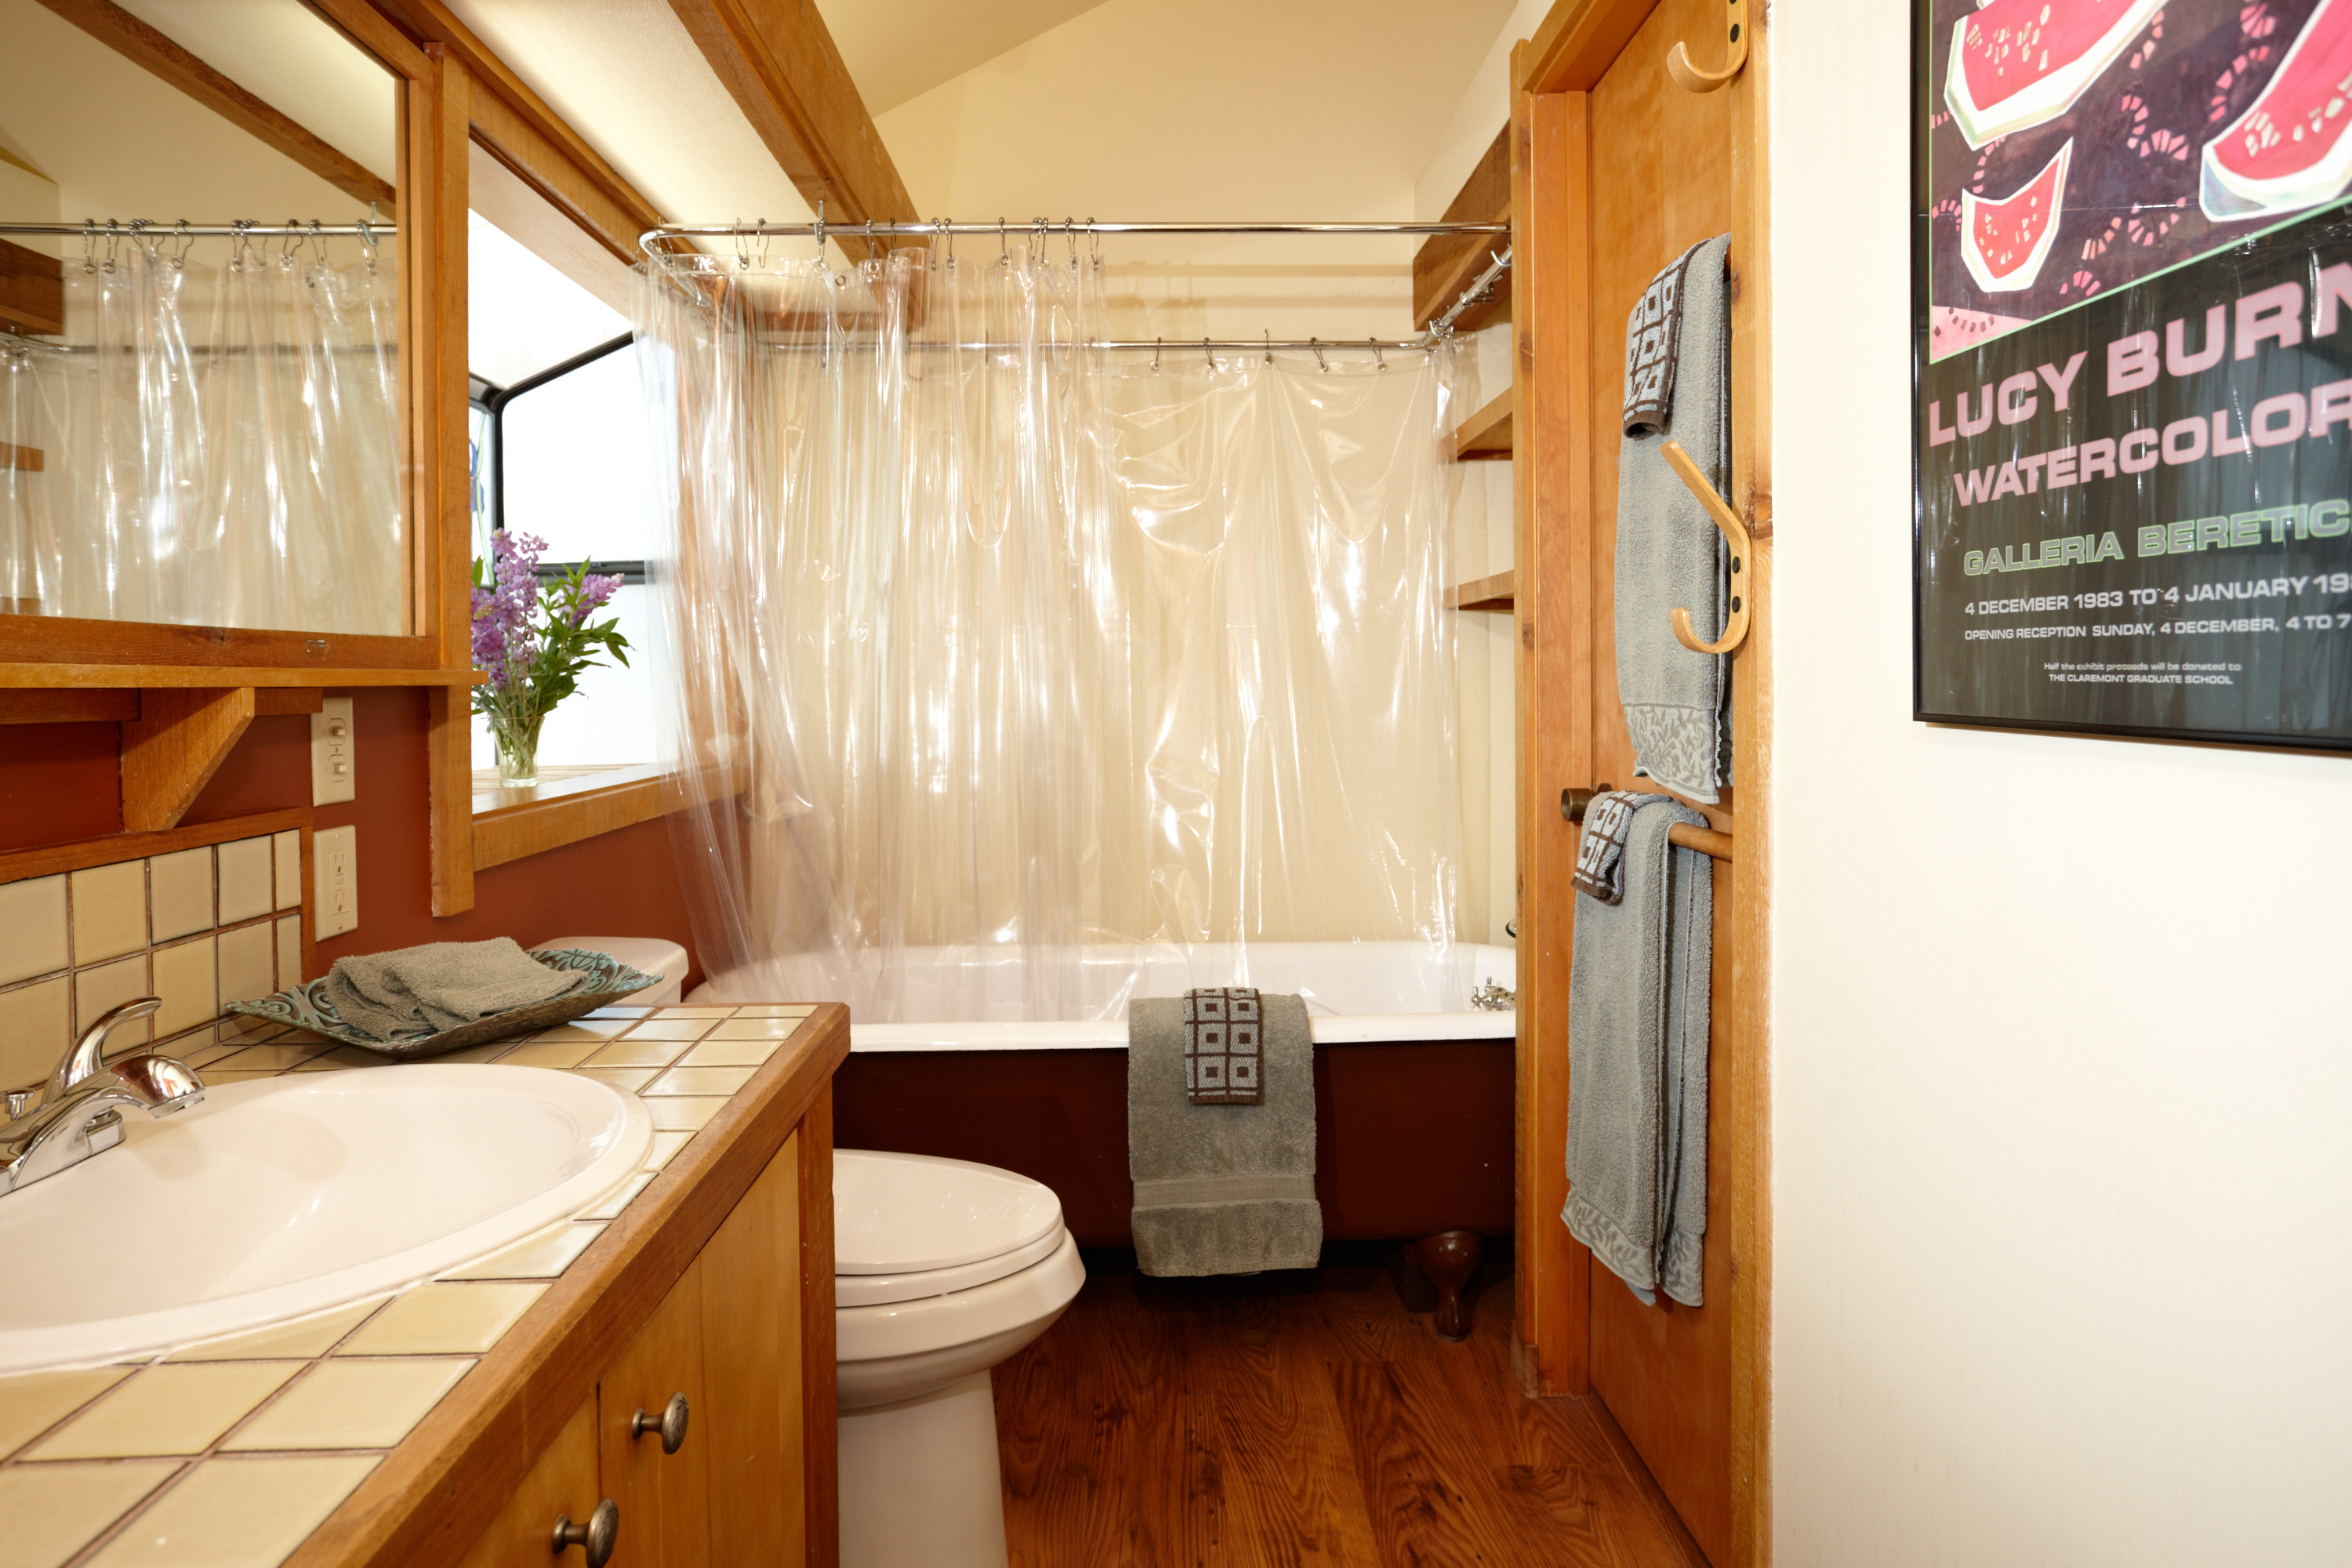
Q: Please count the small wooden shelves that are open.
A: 2